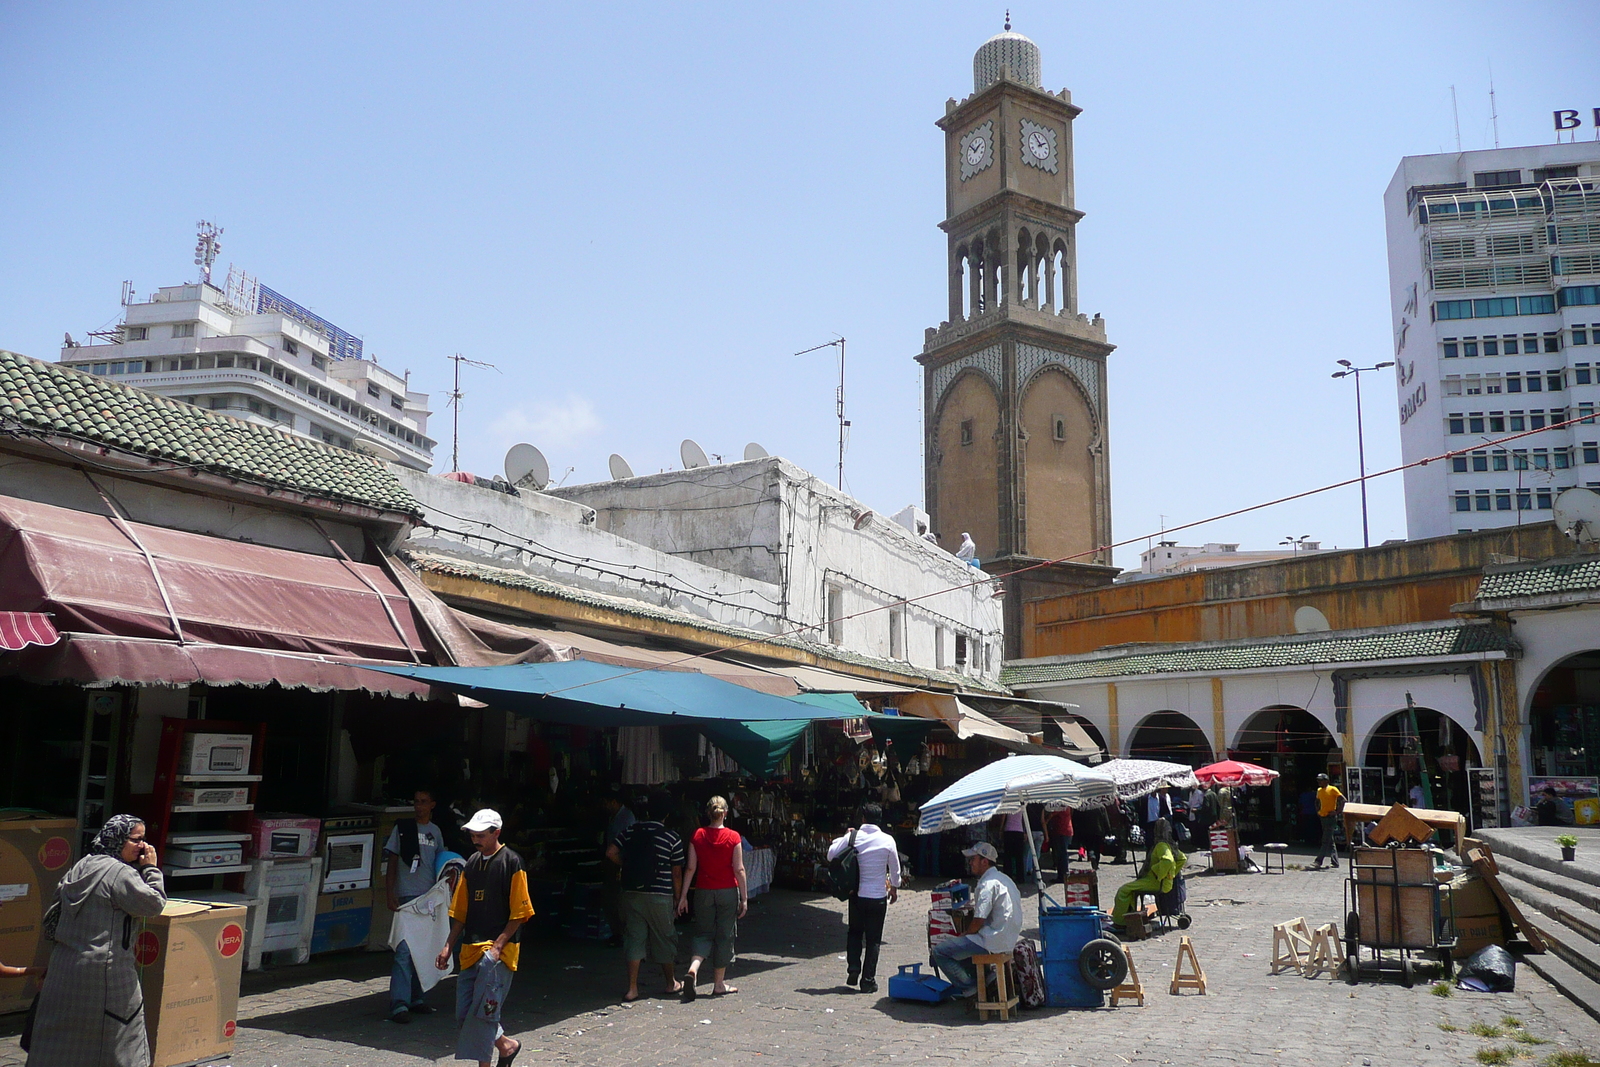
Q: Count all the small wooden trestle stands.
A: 4